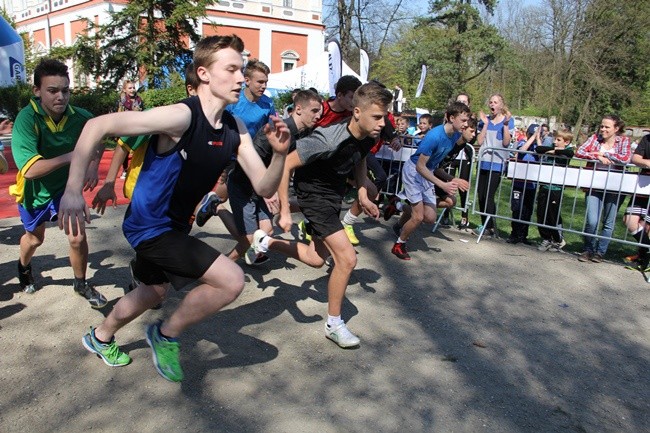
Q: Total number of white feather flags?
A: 3